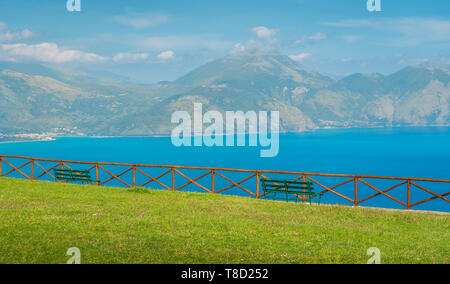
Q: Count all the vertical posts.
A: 11